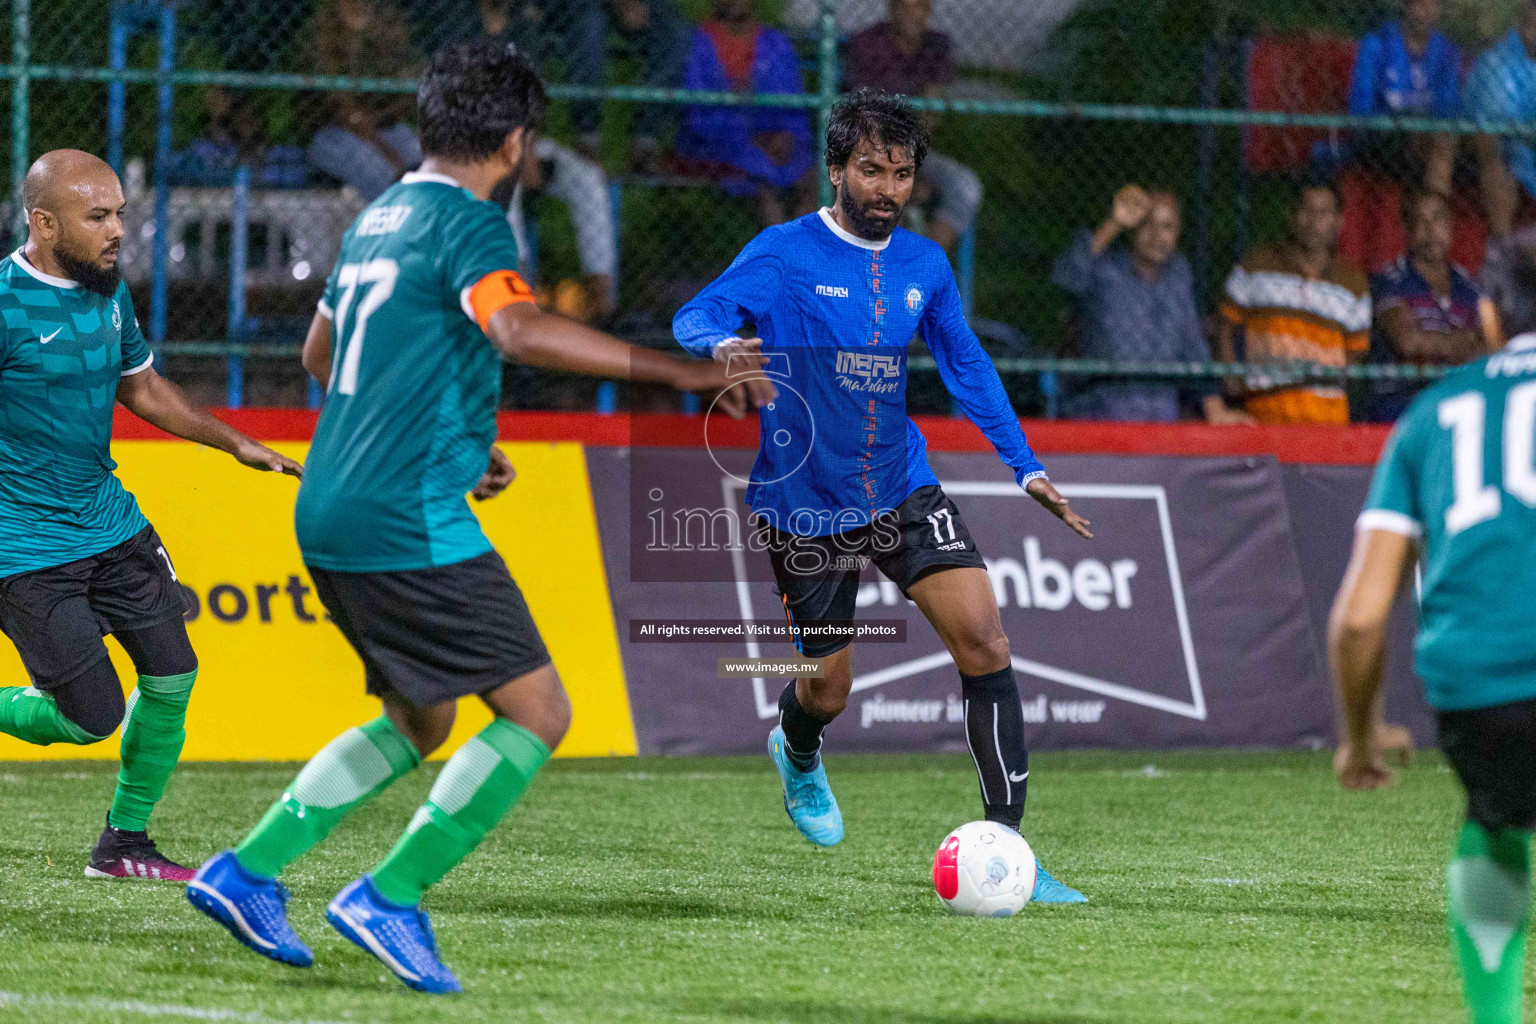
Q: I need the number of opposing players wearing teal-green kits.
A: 3